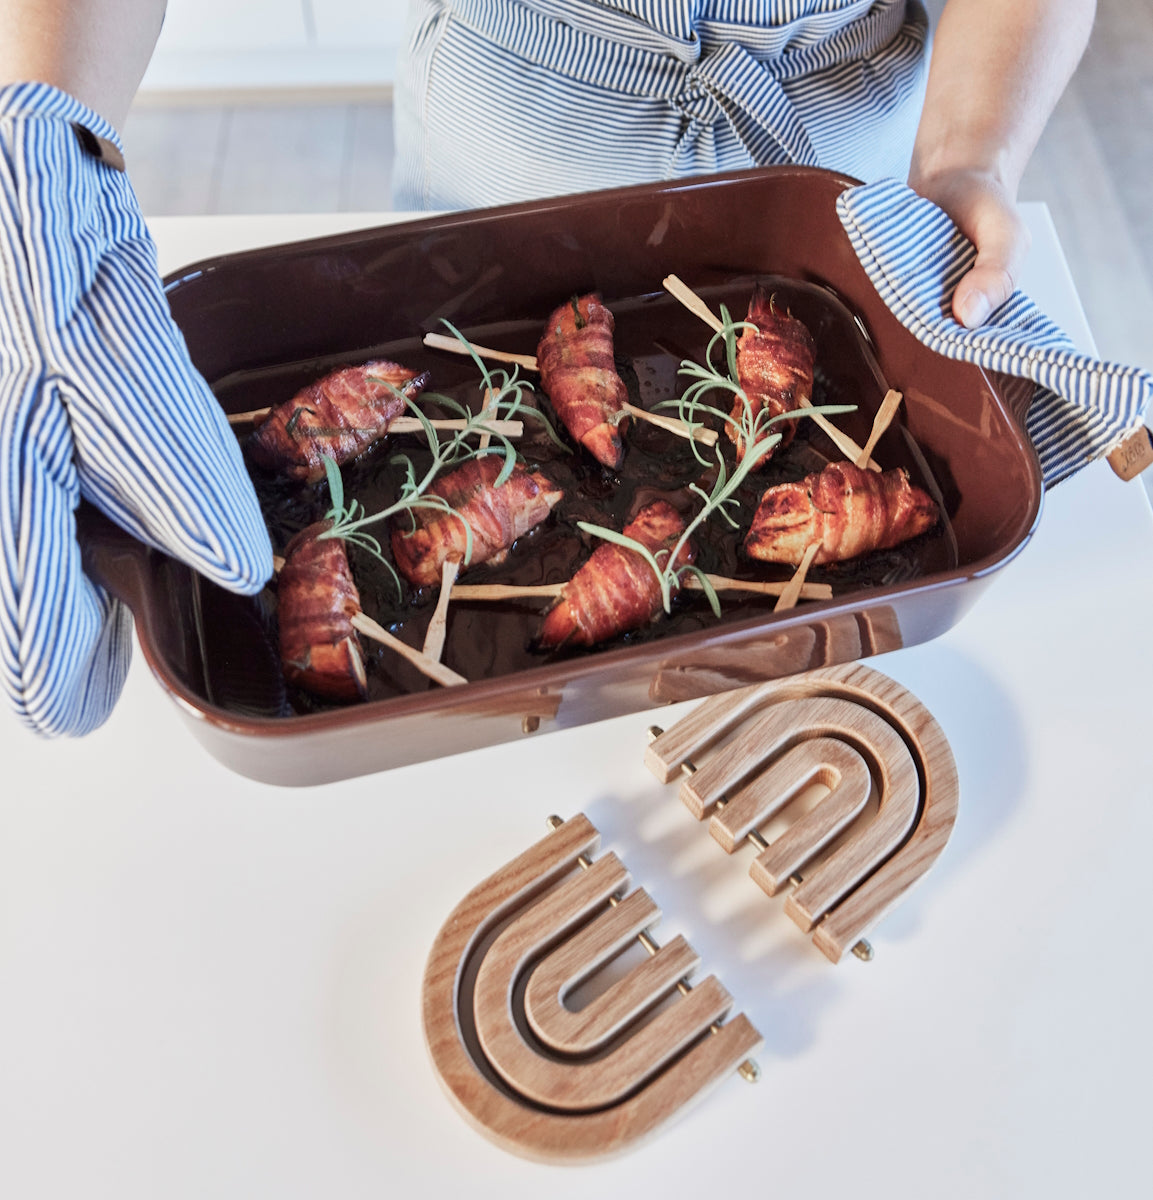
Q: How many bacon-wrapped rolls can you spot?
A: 7